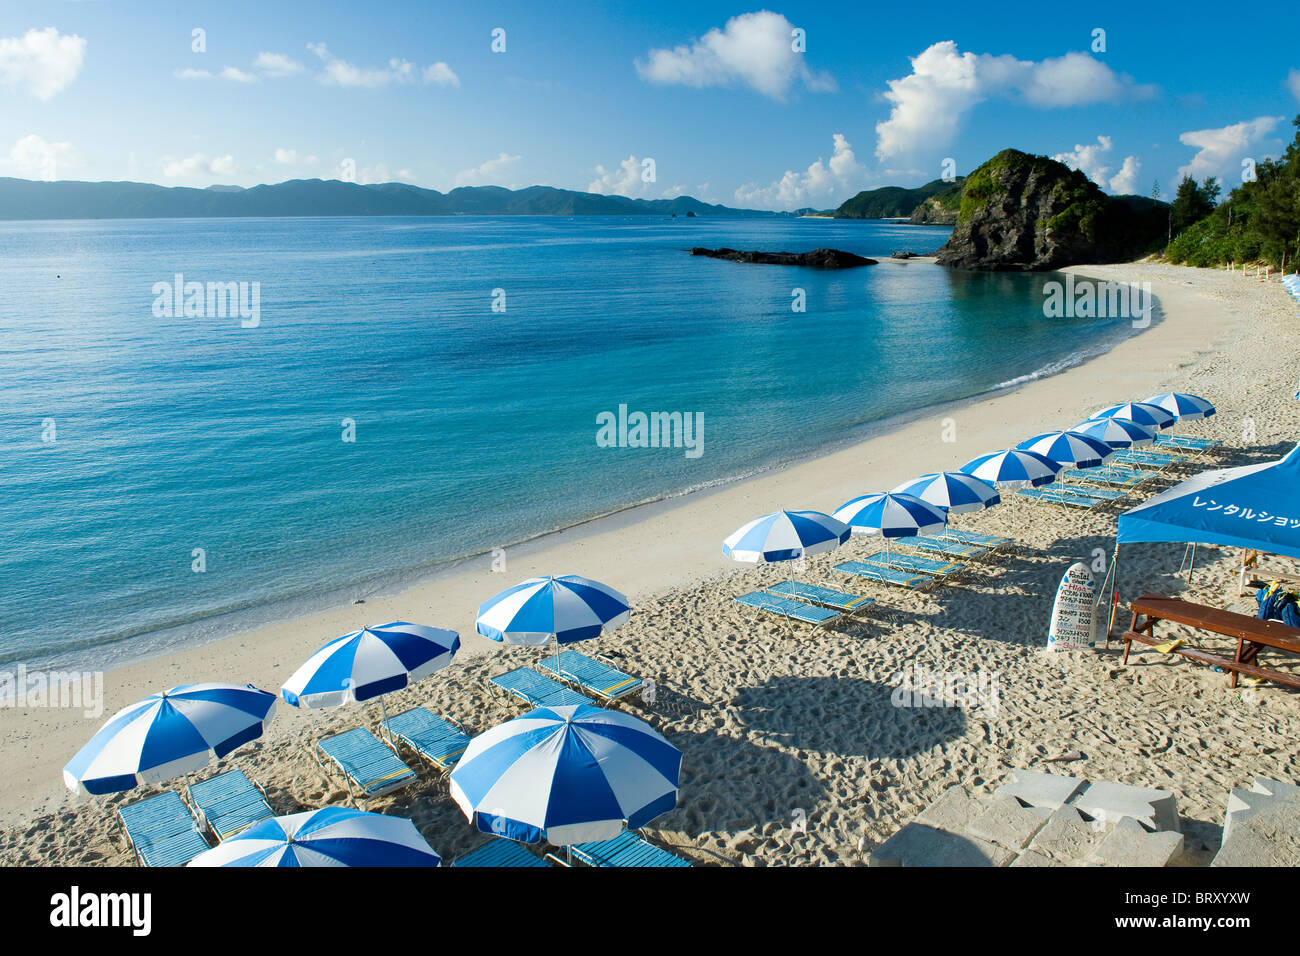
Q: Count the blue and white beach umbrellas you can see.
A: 13